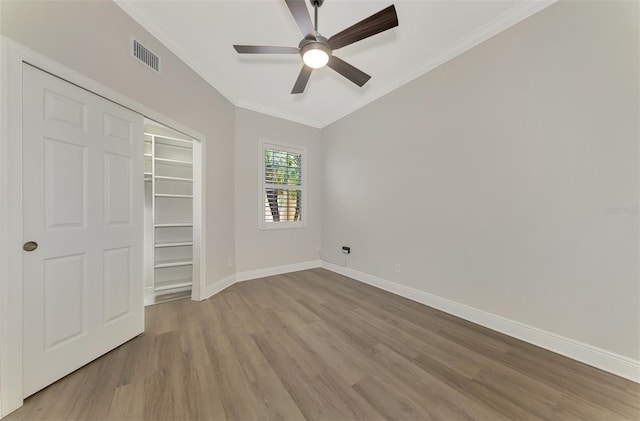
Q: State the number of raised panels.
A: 6